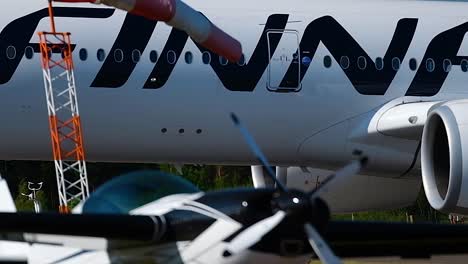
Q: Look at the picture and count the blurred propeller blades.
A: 4